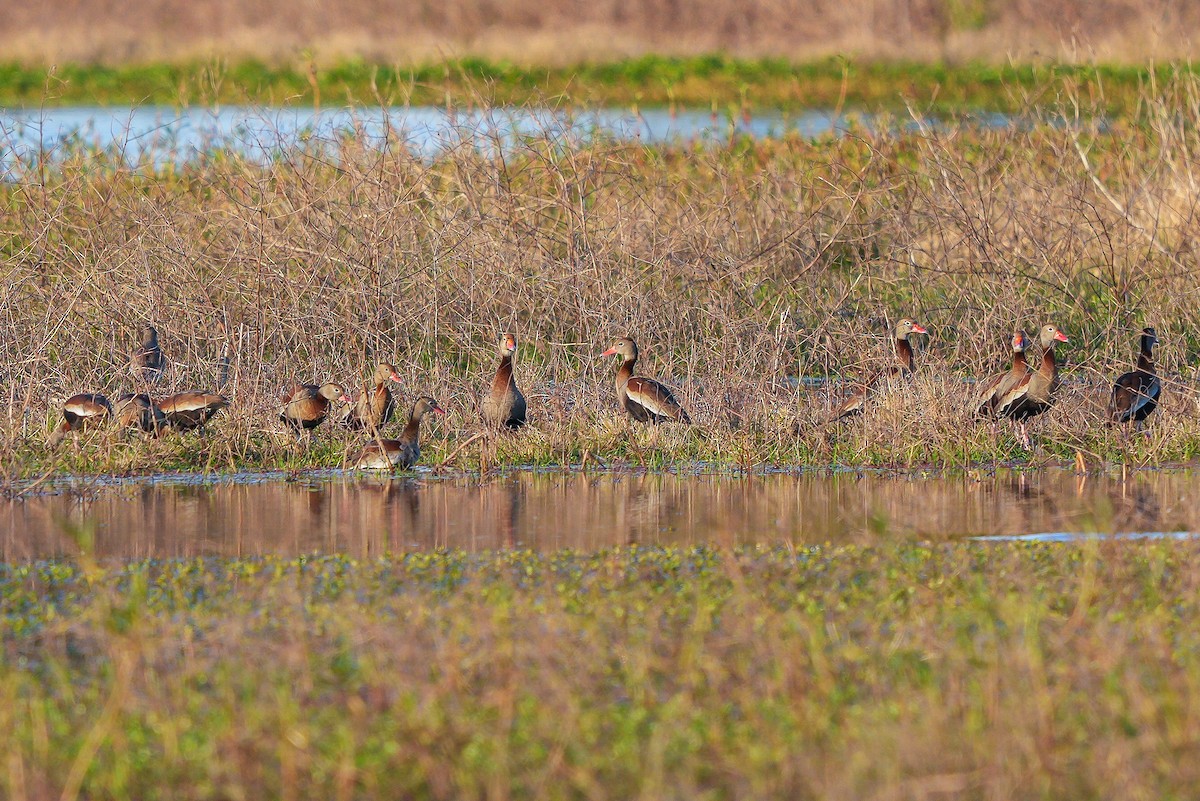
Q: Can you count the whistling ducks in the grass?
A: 13